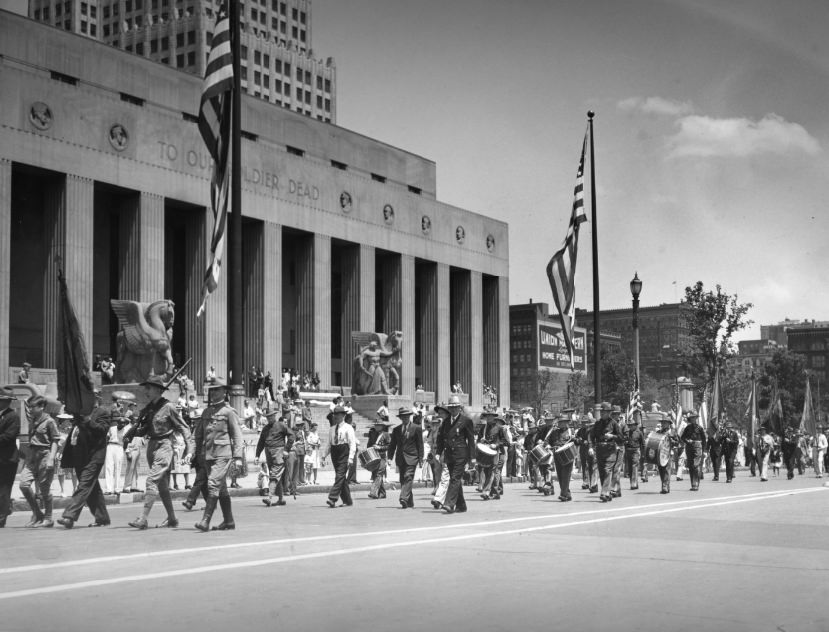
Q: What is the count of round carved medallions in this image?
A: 7